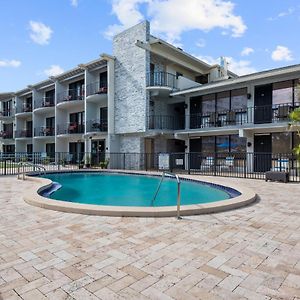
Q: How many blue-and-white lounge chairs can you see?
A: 3